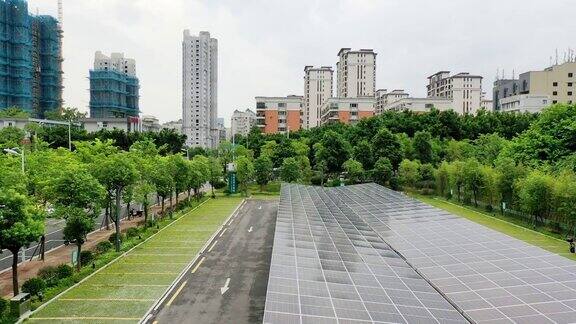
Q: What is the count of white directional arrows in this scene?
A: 3